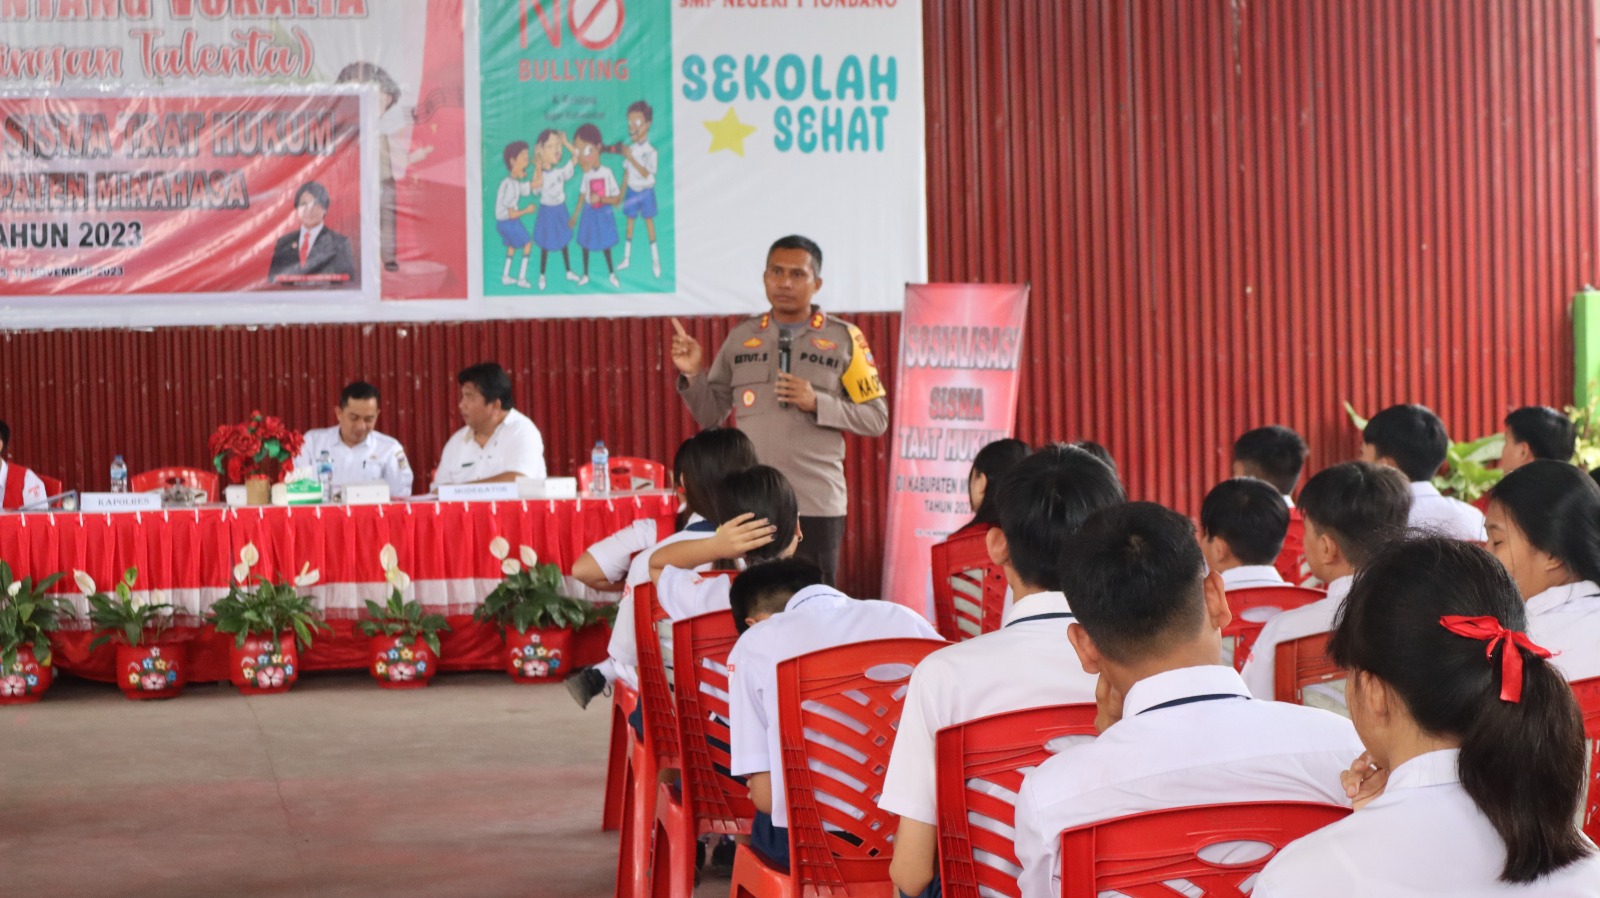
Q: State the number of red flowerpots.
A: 5